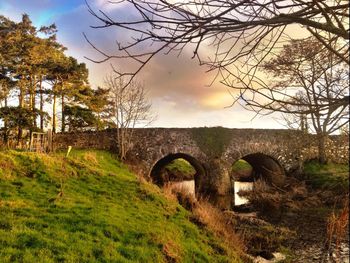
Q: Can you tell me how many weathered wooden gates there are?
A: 1